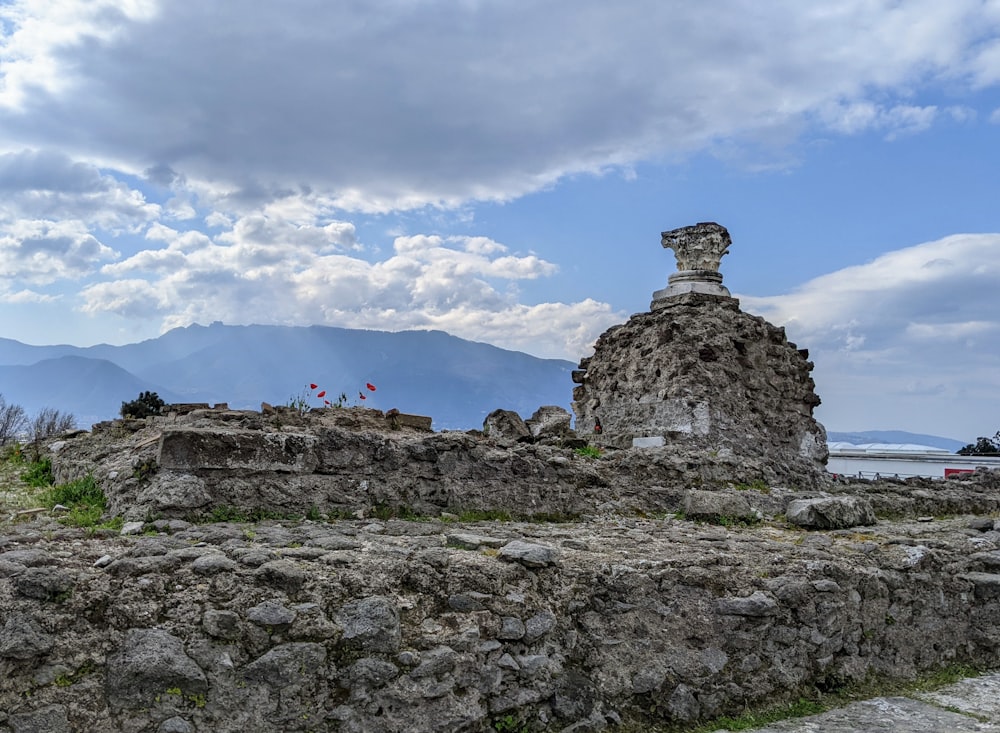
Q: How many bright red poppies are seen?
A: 5